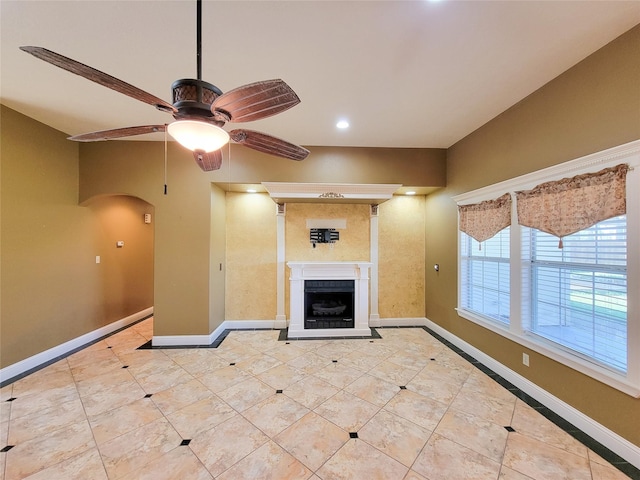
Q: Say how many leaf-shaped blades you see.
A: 5